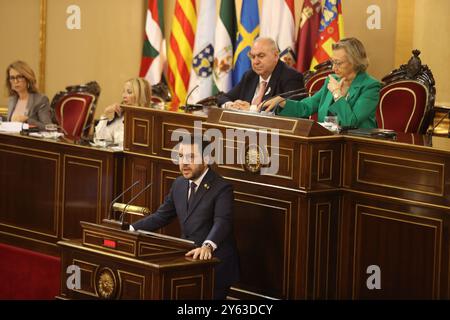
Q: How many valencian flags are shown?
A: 1